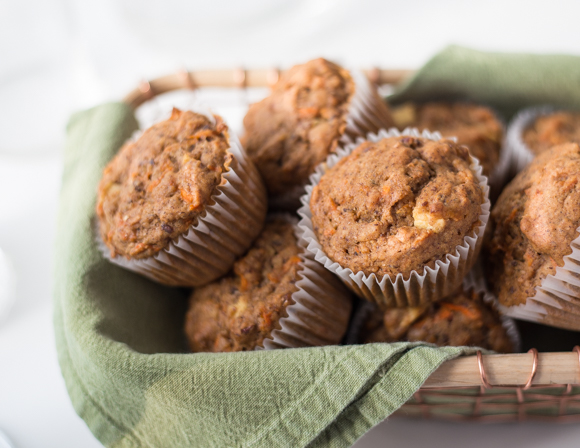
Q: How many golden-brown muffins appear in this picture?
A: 8